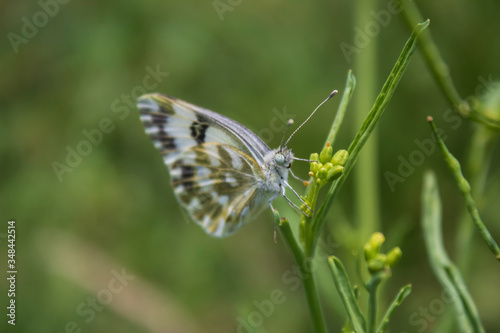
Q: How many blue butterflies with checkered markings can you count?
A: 0